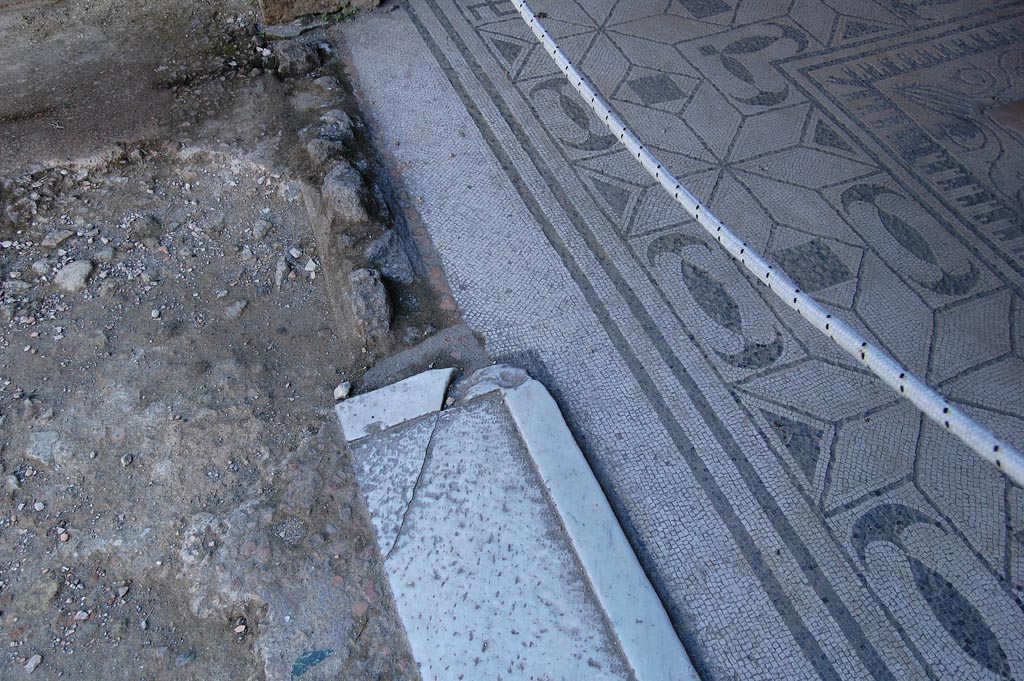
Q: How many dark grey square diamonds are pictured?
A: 3